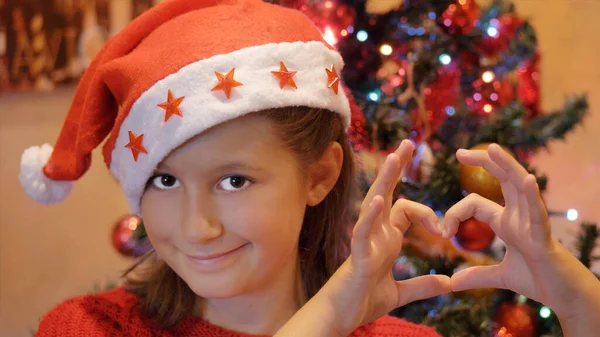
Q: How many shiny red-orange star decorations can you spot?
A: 5